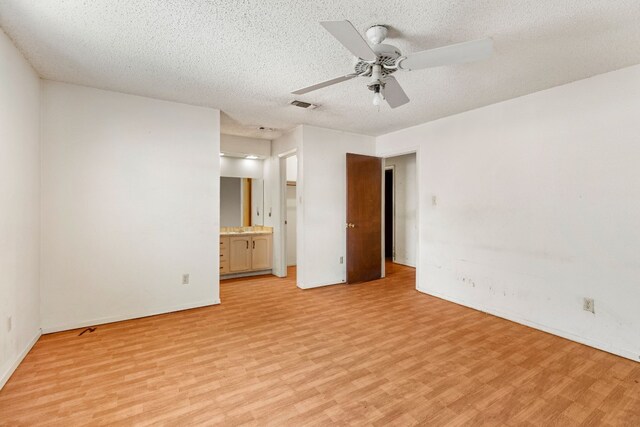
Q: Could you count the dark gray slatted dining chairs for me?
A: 0